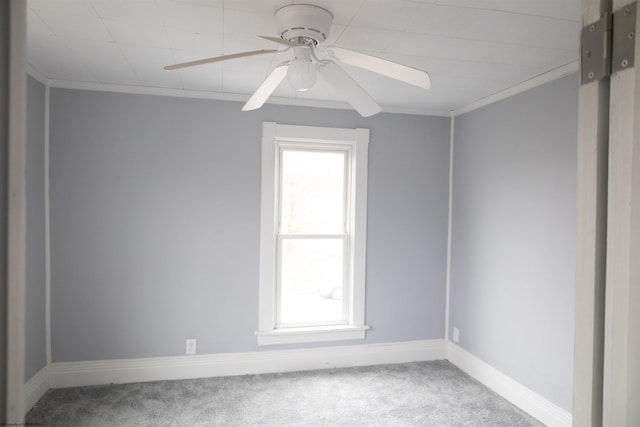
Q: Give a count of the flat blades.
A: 5